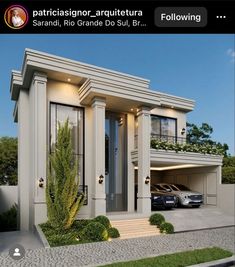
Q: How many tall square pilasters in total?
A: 3